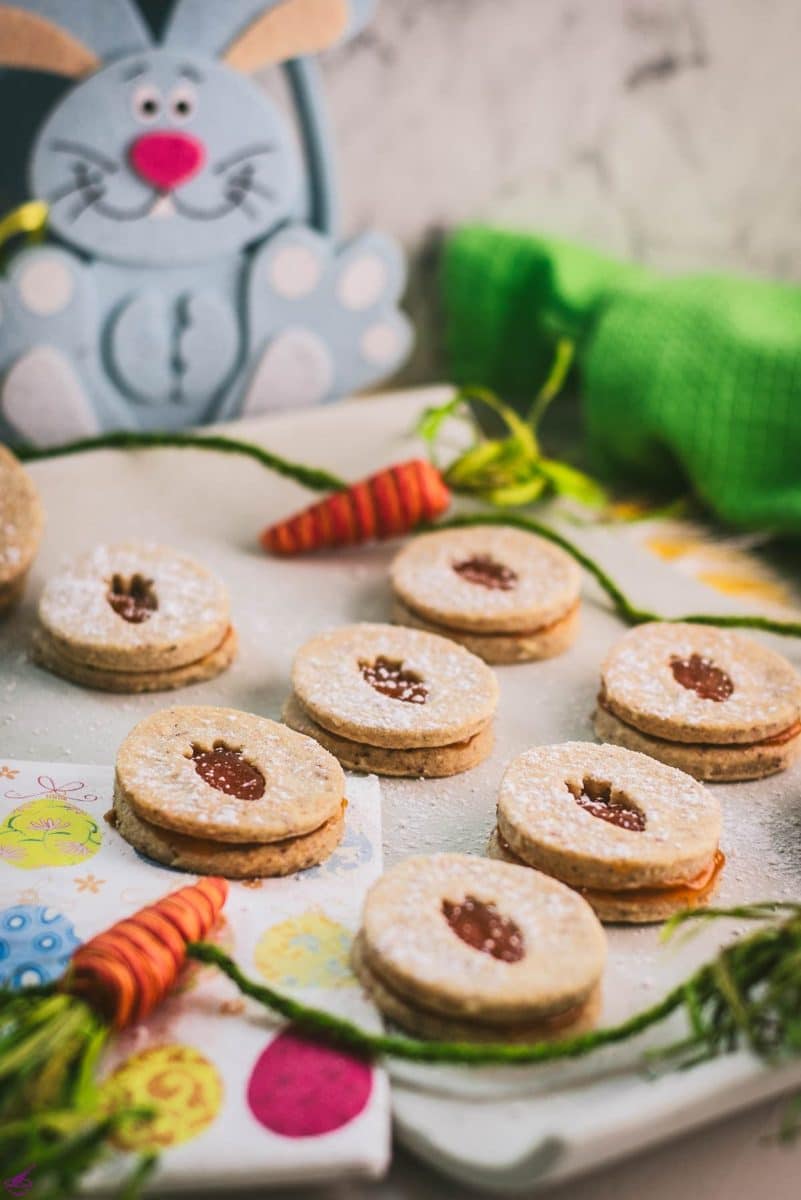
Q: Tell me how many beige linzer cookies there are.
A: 8